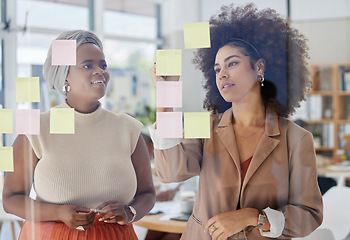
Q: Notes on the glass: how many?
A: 11